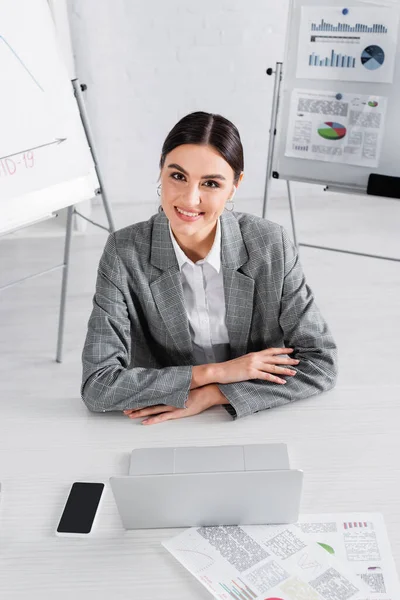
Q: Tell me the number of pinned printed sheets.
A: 2